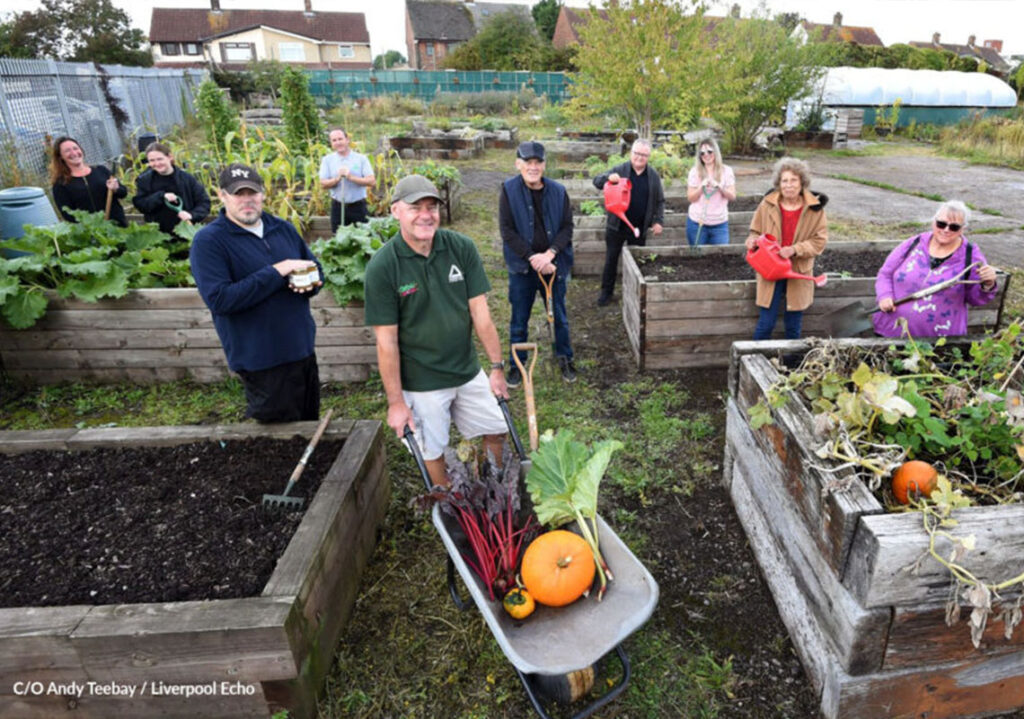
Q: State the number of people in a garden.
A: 10